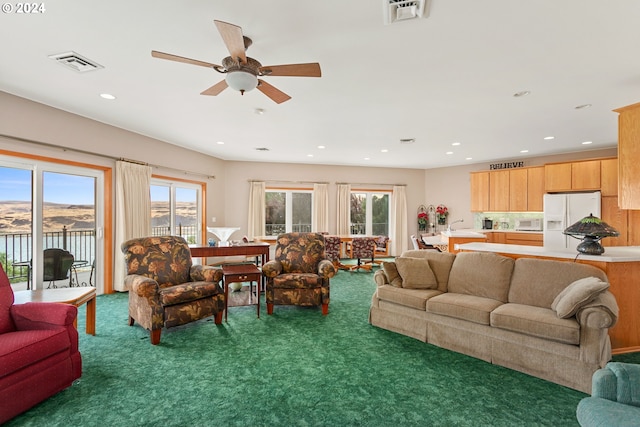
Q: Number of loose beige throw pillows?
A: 3